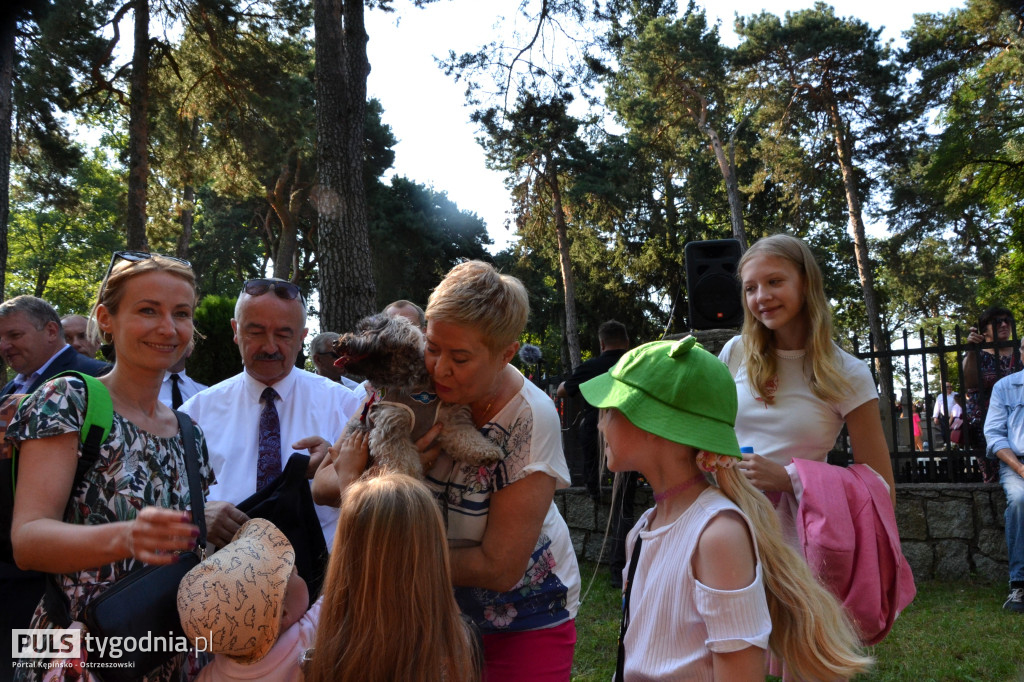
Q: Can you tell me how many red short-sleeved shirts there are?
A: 0